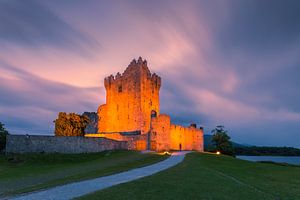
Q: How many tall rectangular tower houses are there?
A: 1